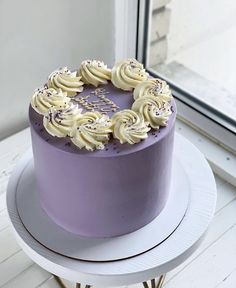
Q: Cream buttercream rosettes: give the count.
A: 9